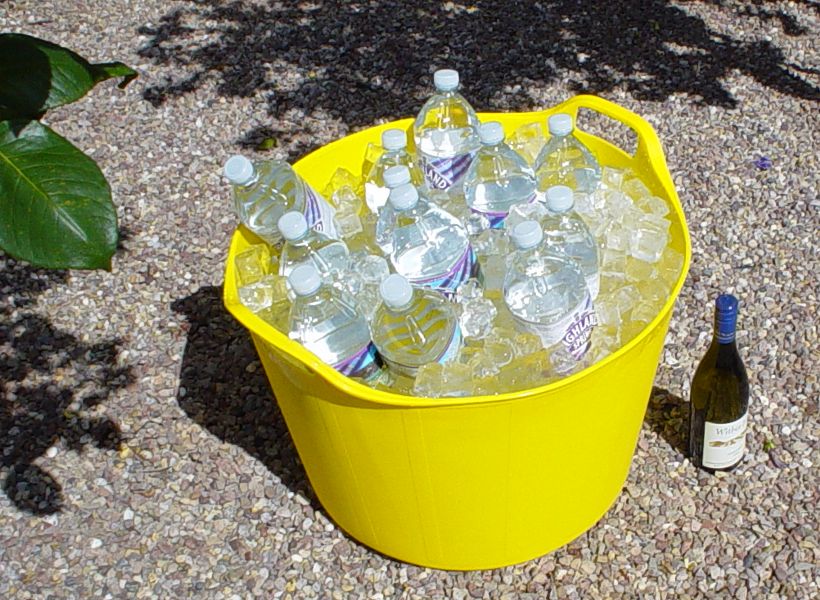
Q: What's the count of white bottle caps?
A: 12